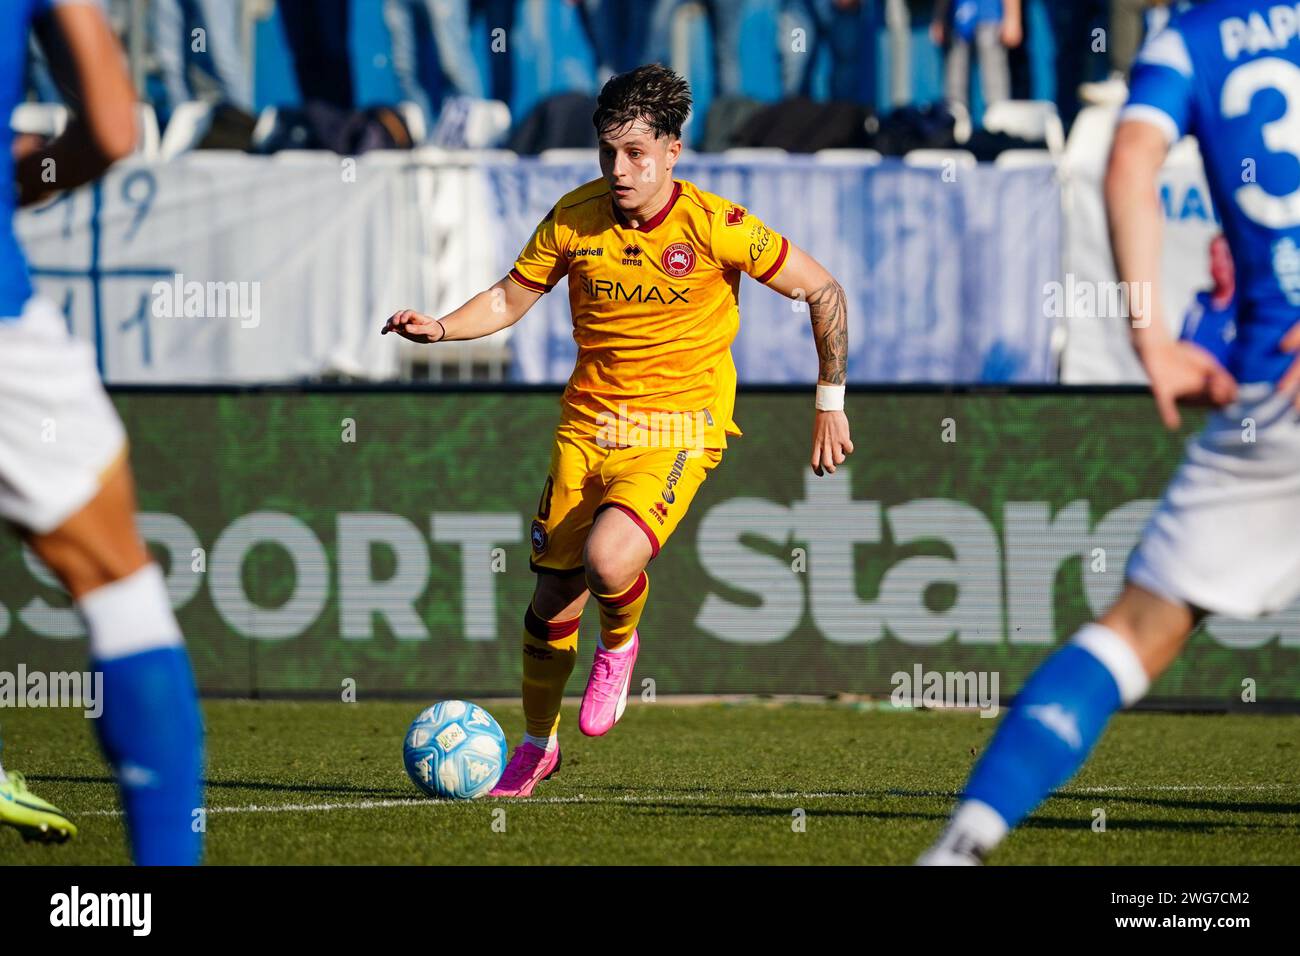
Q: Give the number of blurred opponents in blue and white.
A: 2